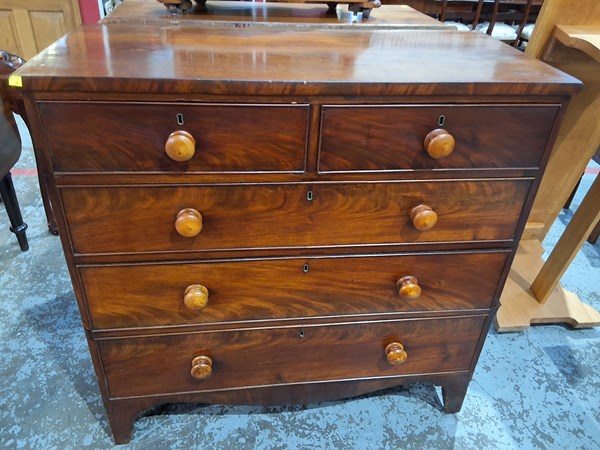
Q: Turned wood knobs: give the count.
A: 8